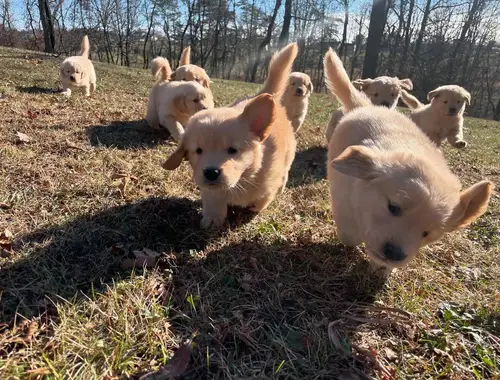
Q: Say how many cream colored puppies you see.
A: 8